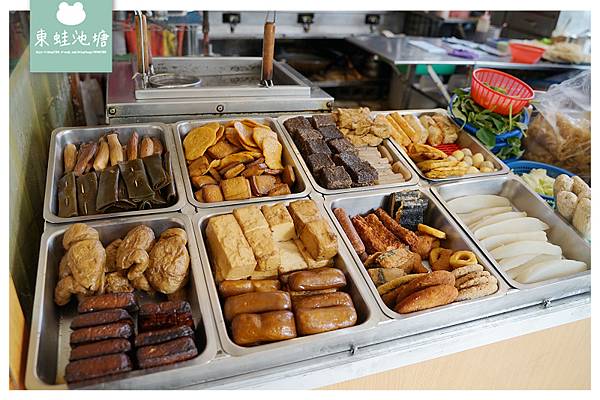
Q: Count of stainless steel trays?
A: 8